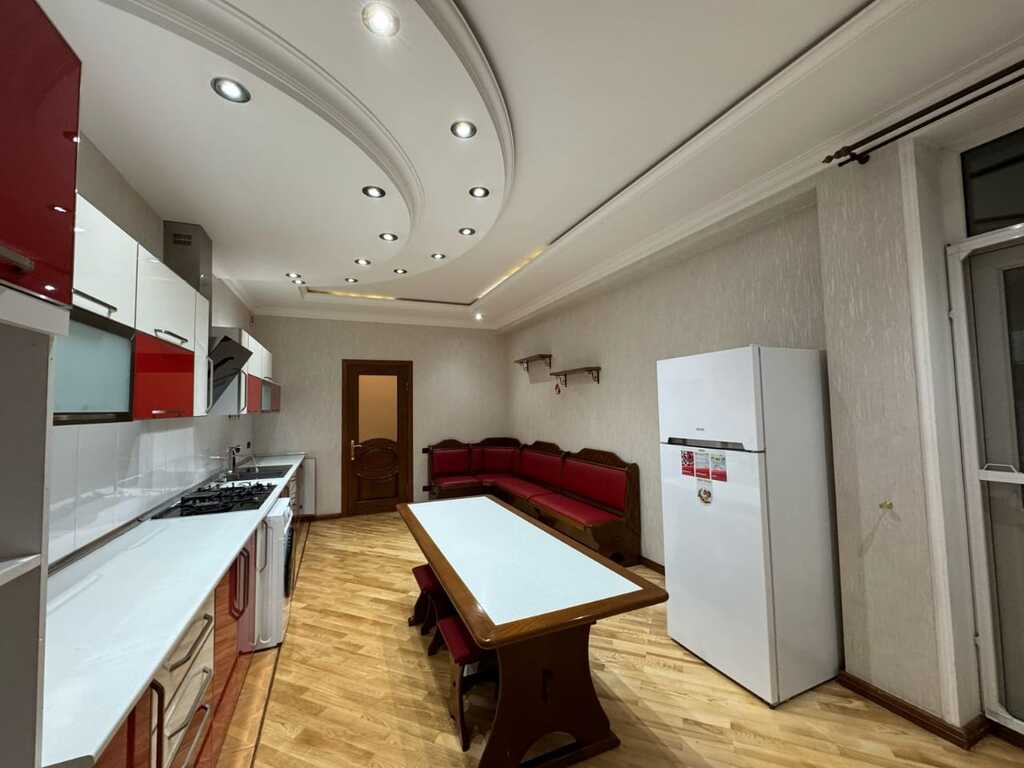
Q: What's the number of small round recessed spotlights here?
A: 14